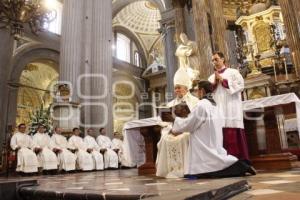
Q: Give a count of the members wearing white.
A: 10